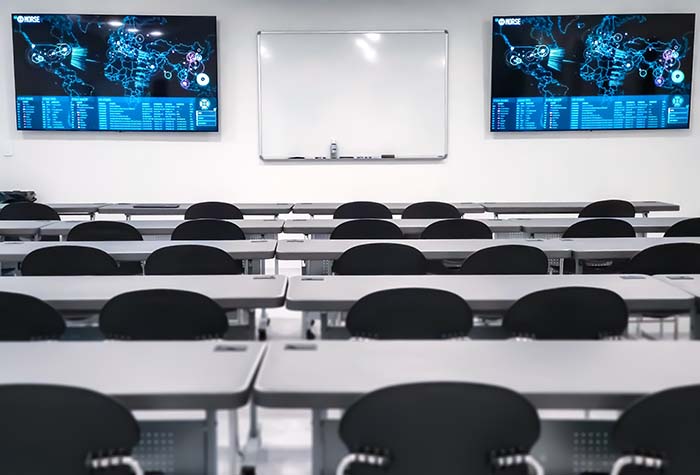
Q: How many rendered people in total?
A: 0